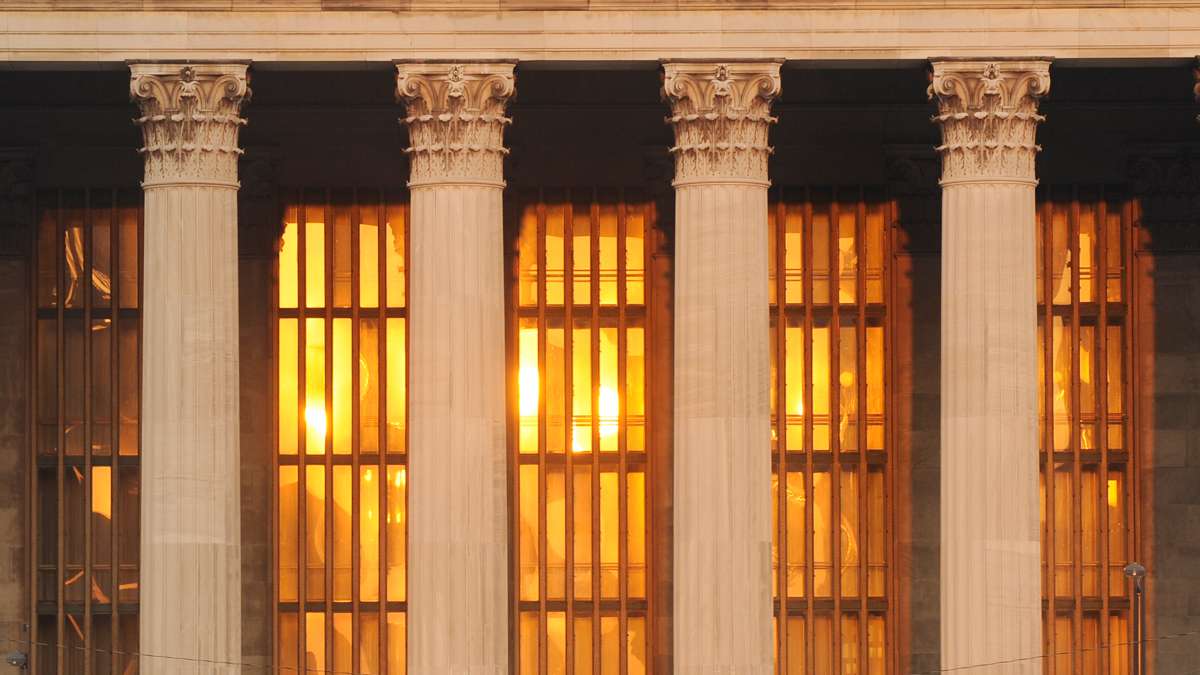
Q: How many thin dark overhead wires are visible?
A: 2